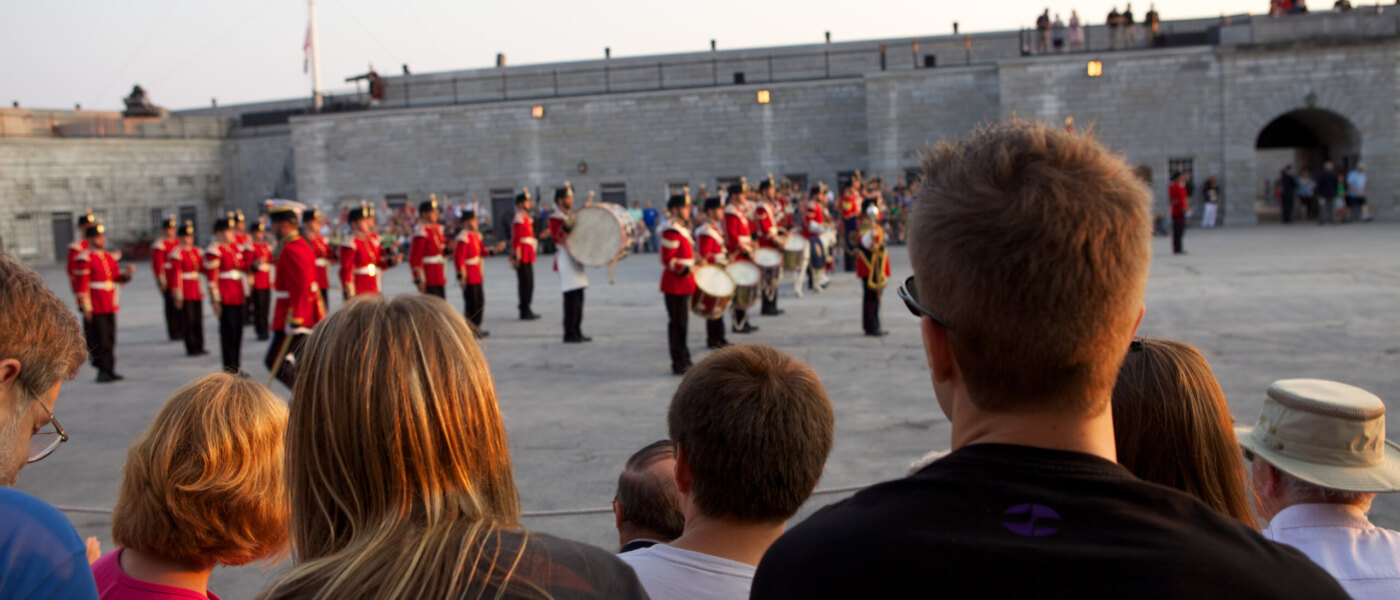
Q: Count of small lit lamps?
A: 3